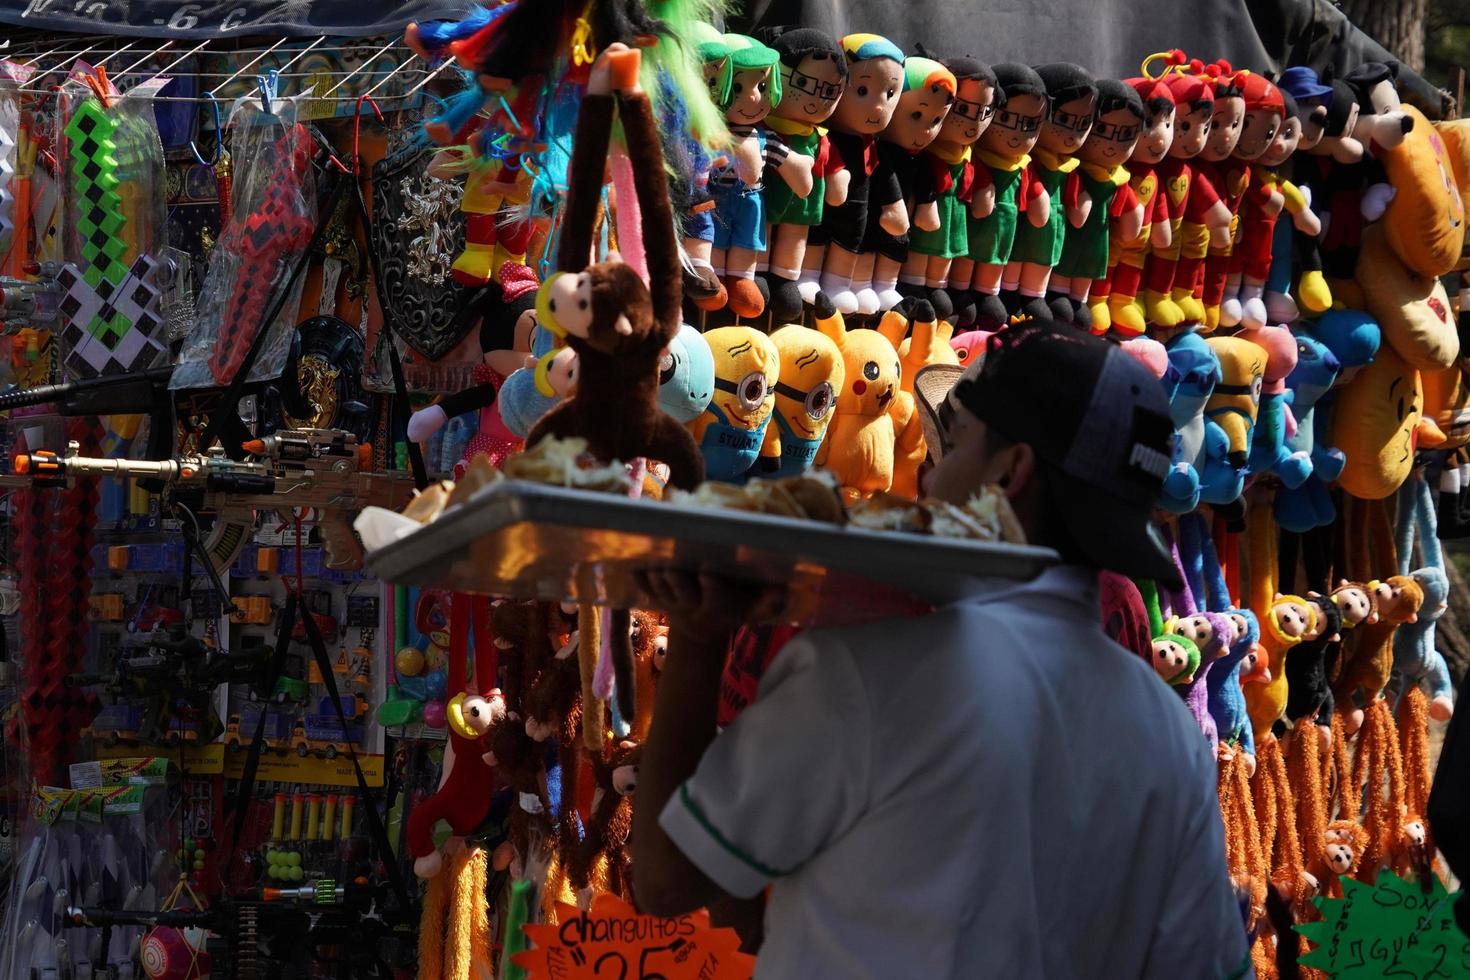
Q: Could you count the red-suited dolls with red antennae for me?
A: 3